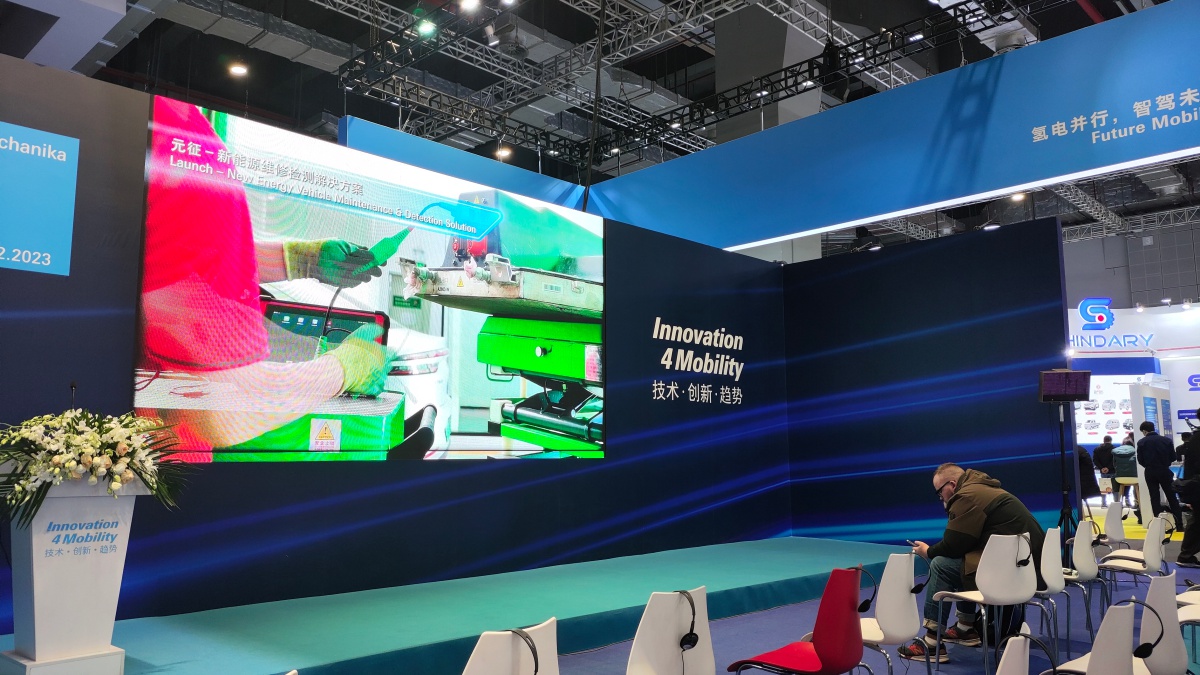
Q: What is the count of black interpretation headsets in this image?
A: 11